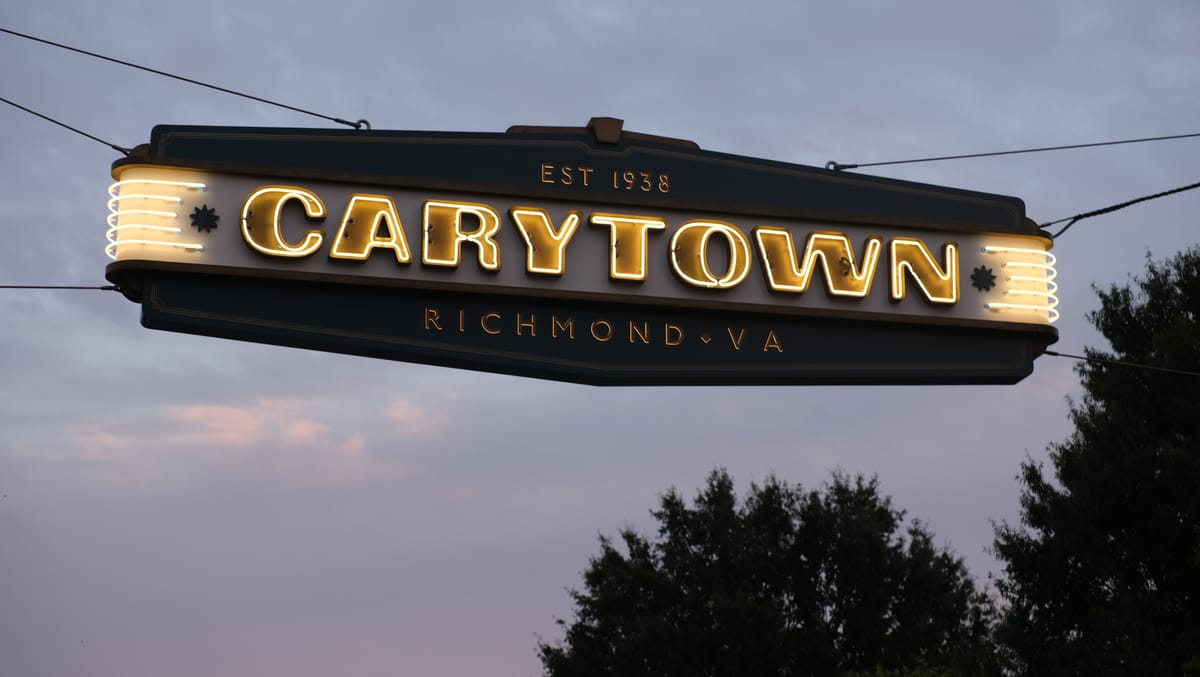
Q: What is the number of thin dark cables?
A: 6